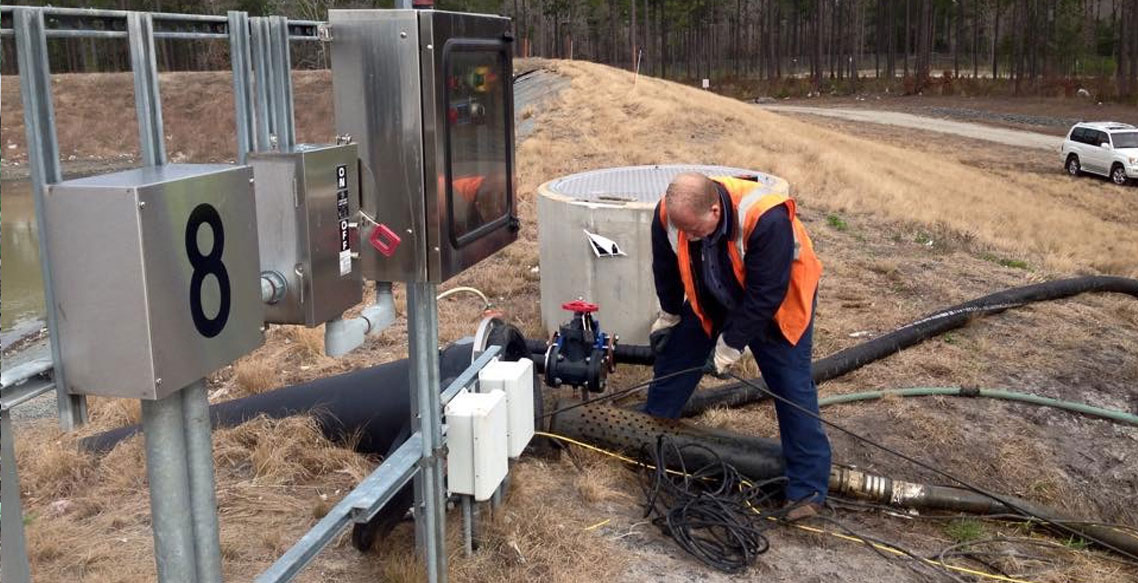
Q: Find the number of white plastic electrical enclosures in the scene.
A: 2